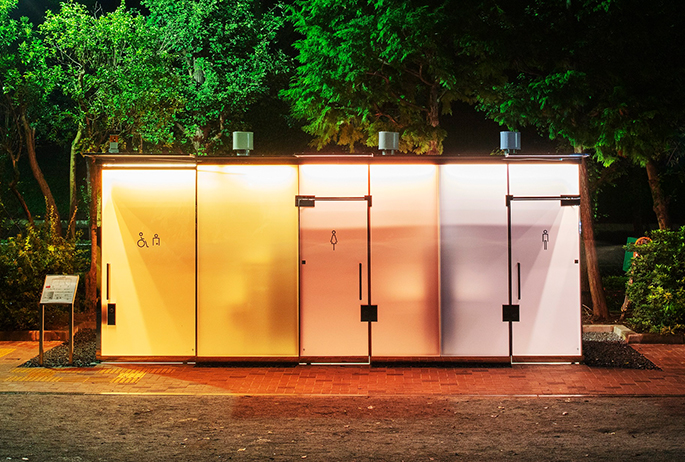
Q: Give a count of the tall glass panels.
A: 6